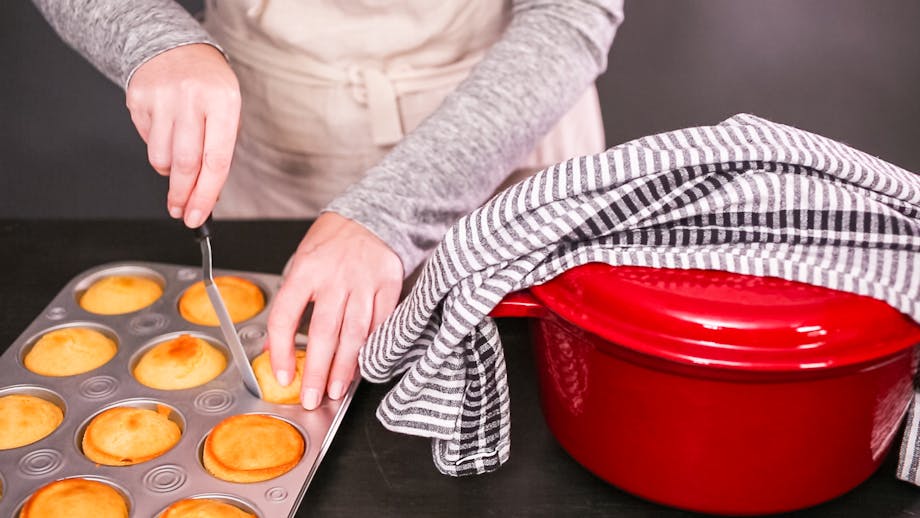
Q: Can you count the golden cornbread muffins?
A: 10